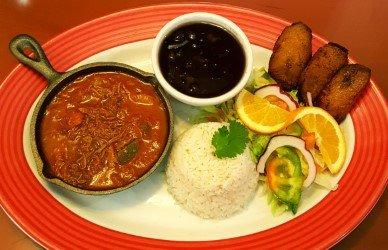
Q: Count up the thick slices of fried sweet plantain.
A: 3